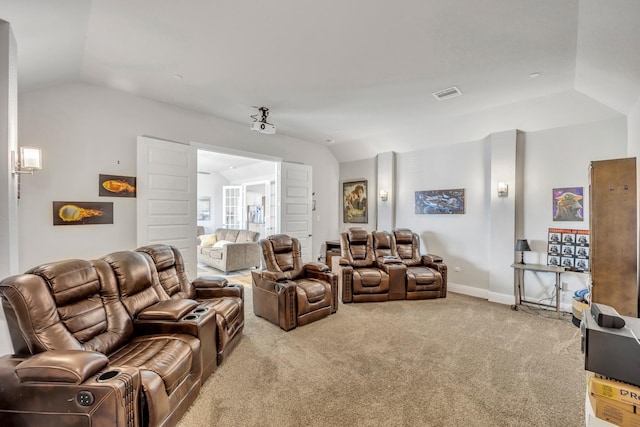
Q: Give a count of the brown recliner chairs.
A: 5